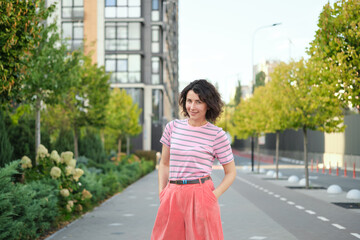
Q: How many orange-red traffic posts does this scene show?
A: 7